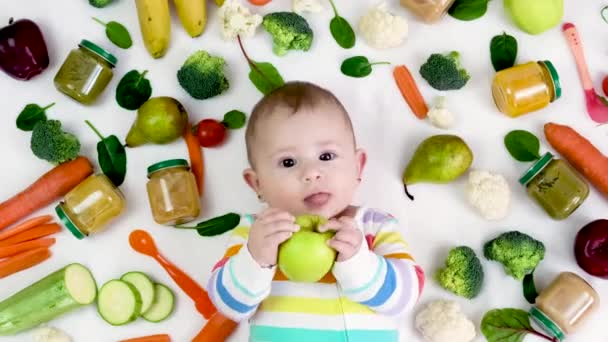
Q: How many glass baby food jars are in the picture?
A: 7